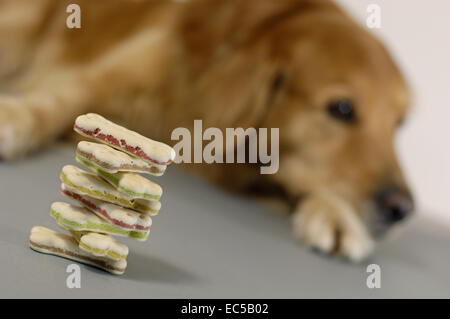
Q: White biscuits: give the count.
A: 8